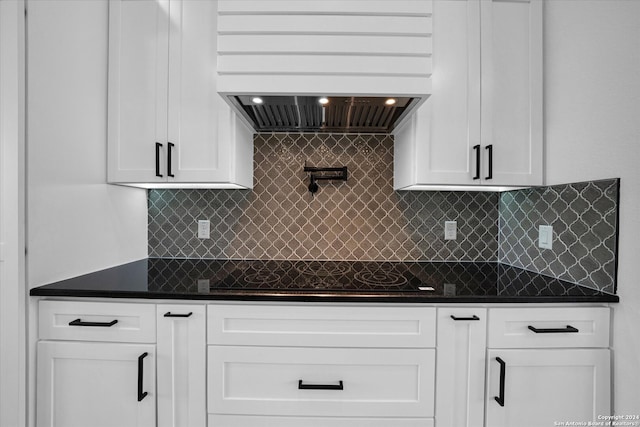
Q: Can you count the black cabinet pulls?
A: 11